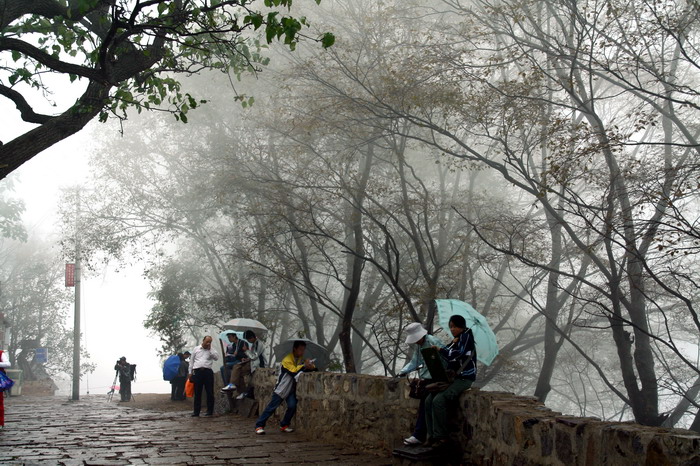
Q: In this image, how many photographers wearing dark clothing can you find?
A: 1